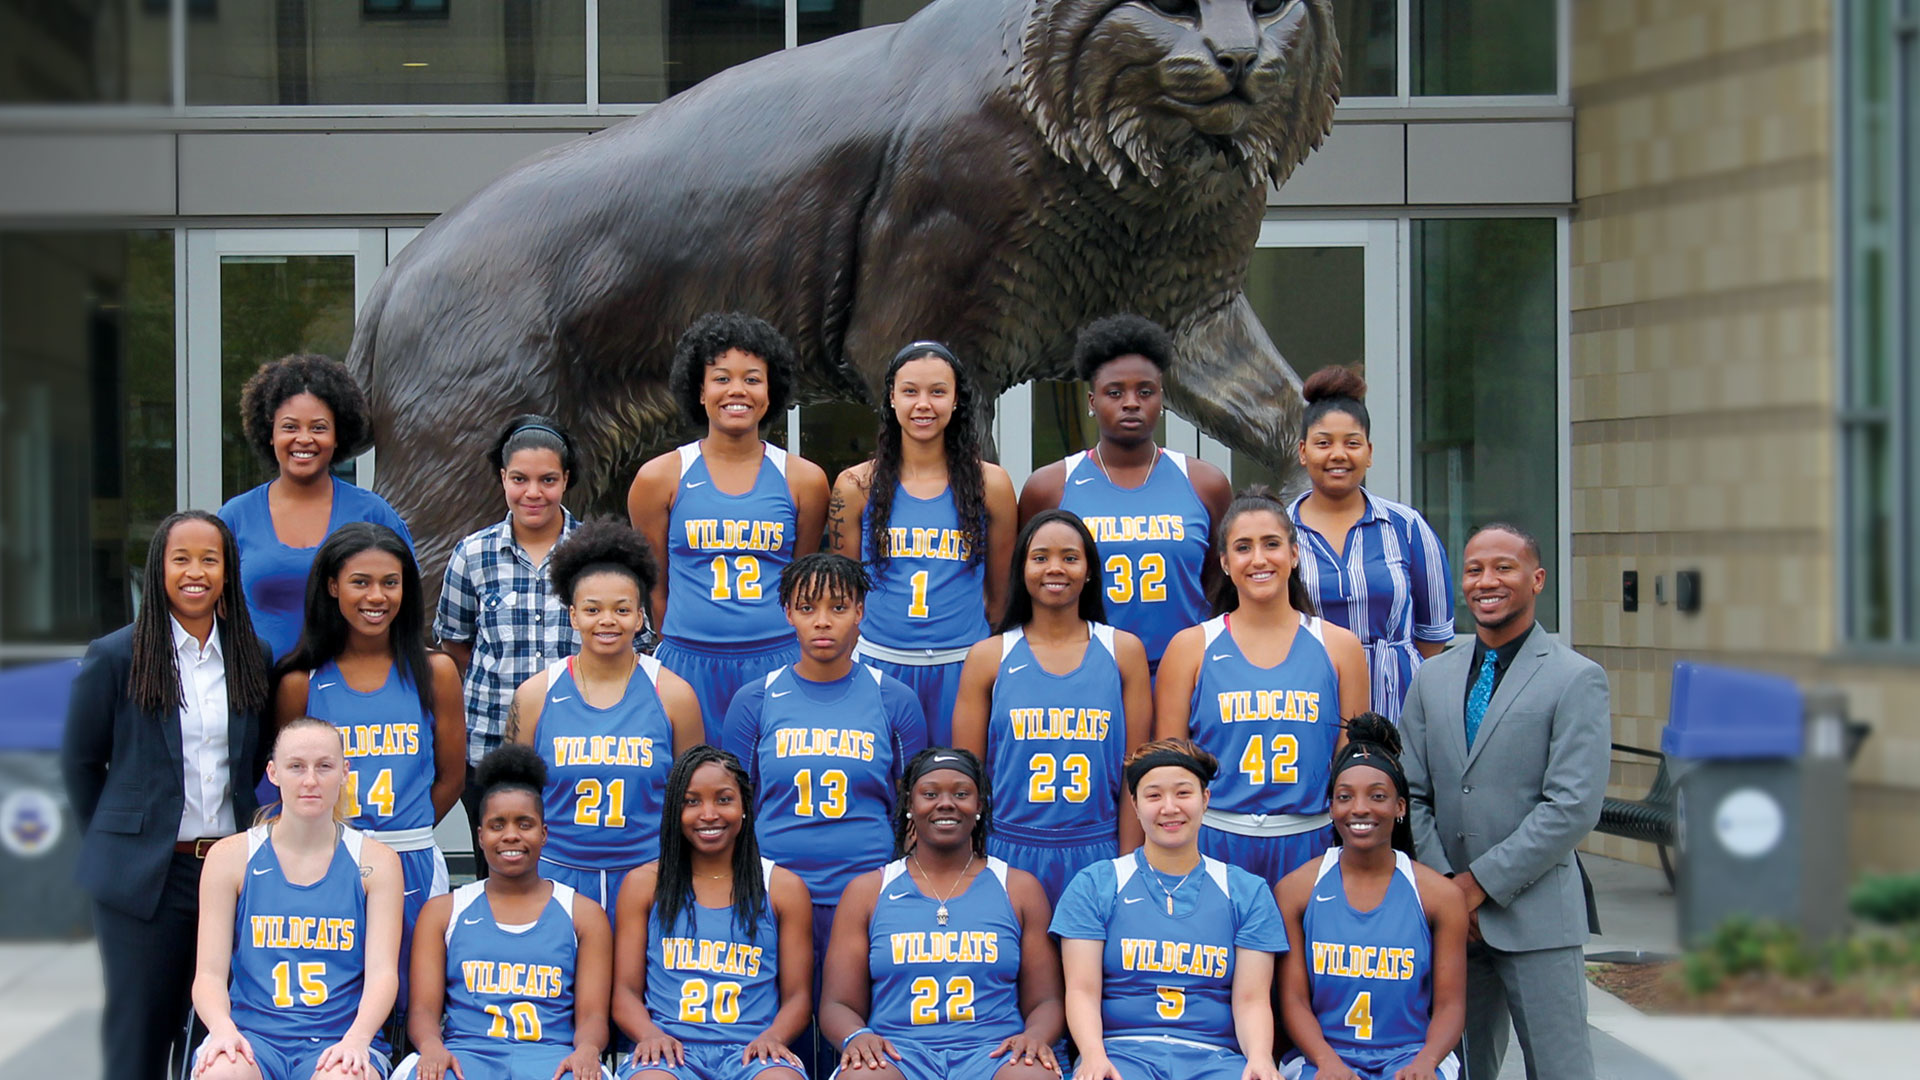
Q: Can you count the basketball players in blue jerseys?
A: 14